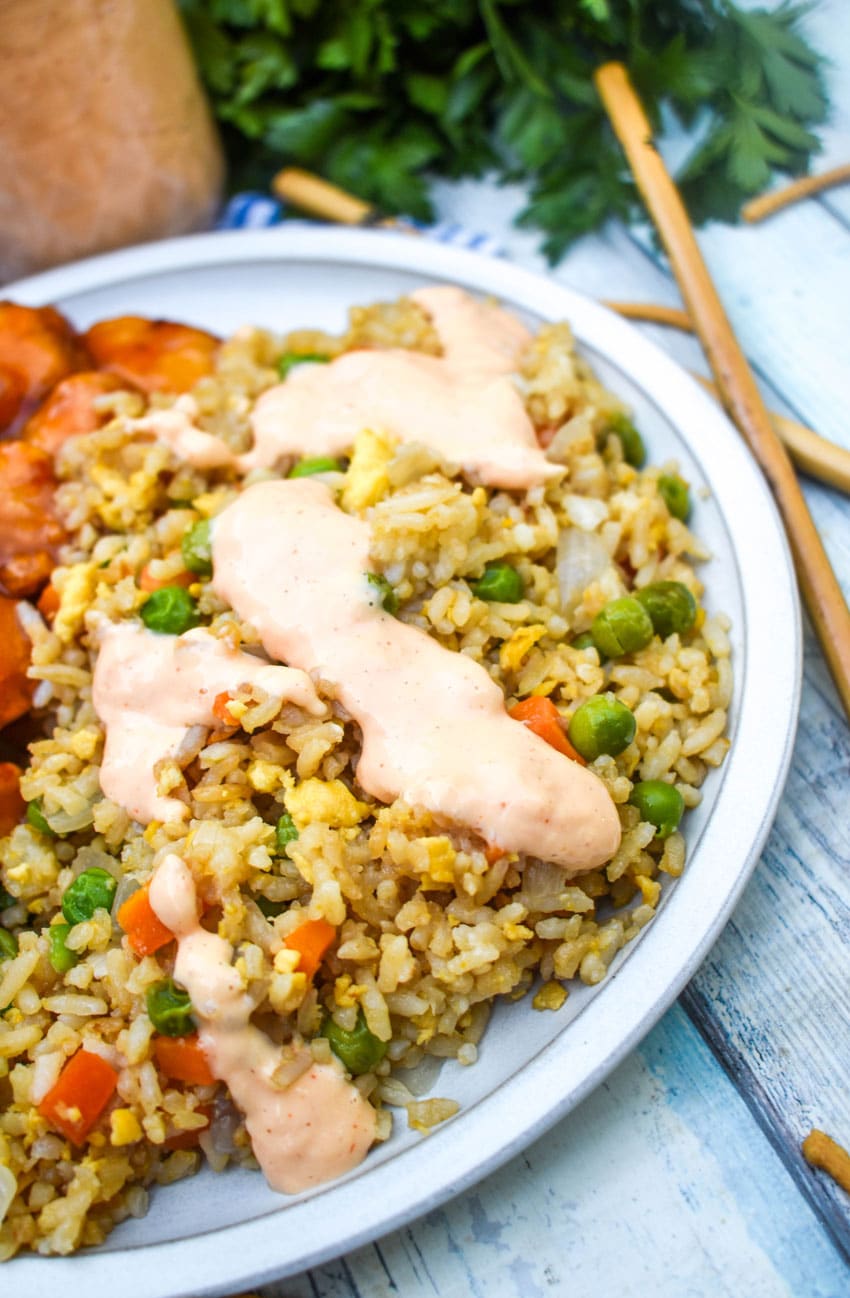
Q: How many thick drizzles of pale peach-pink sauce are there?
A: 4